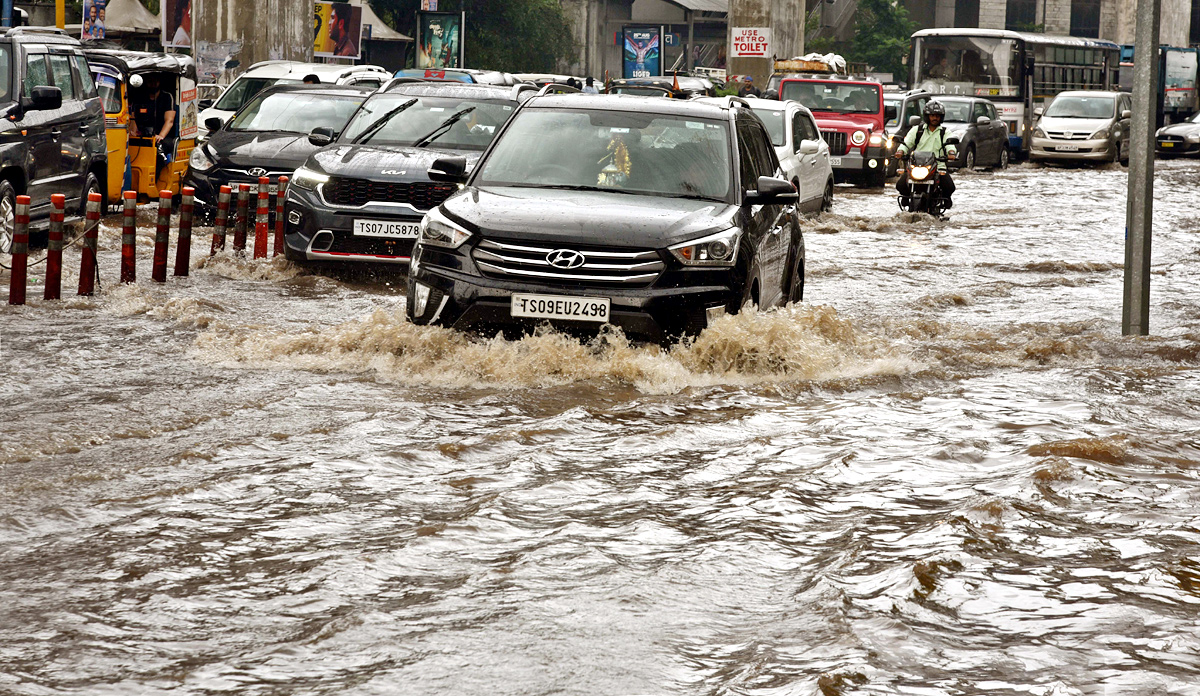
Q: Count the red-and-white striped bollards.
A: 10